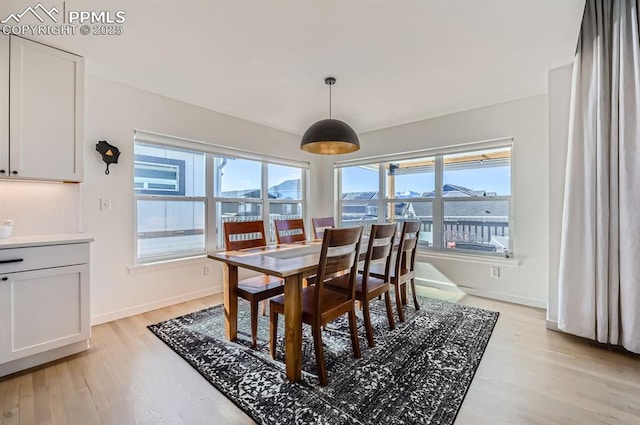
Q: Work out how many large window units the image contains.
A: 2